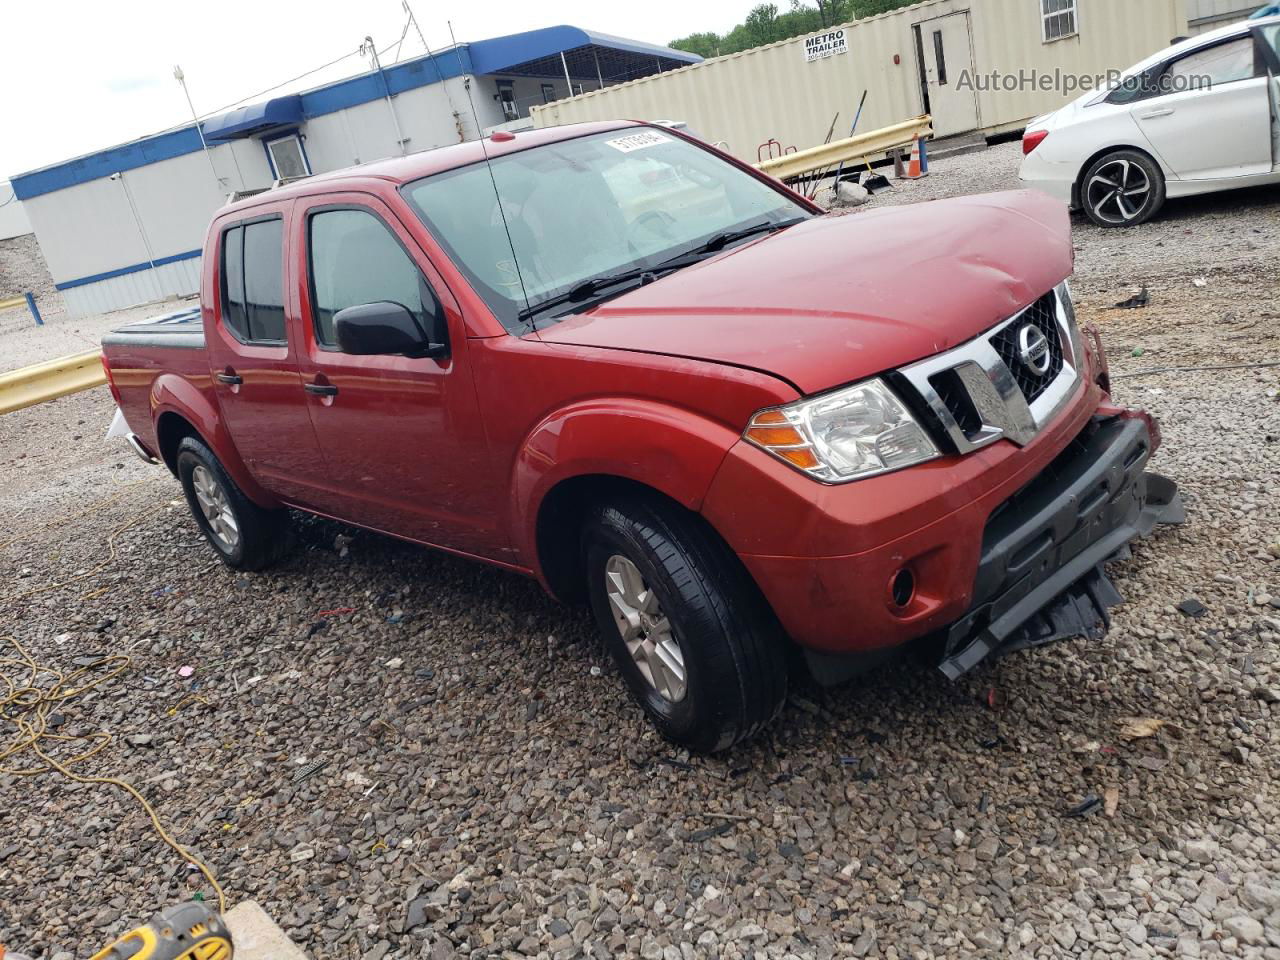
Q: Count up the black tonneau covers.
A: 1